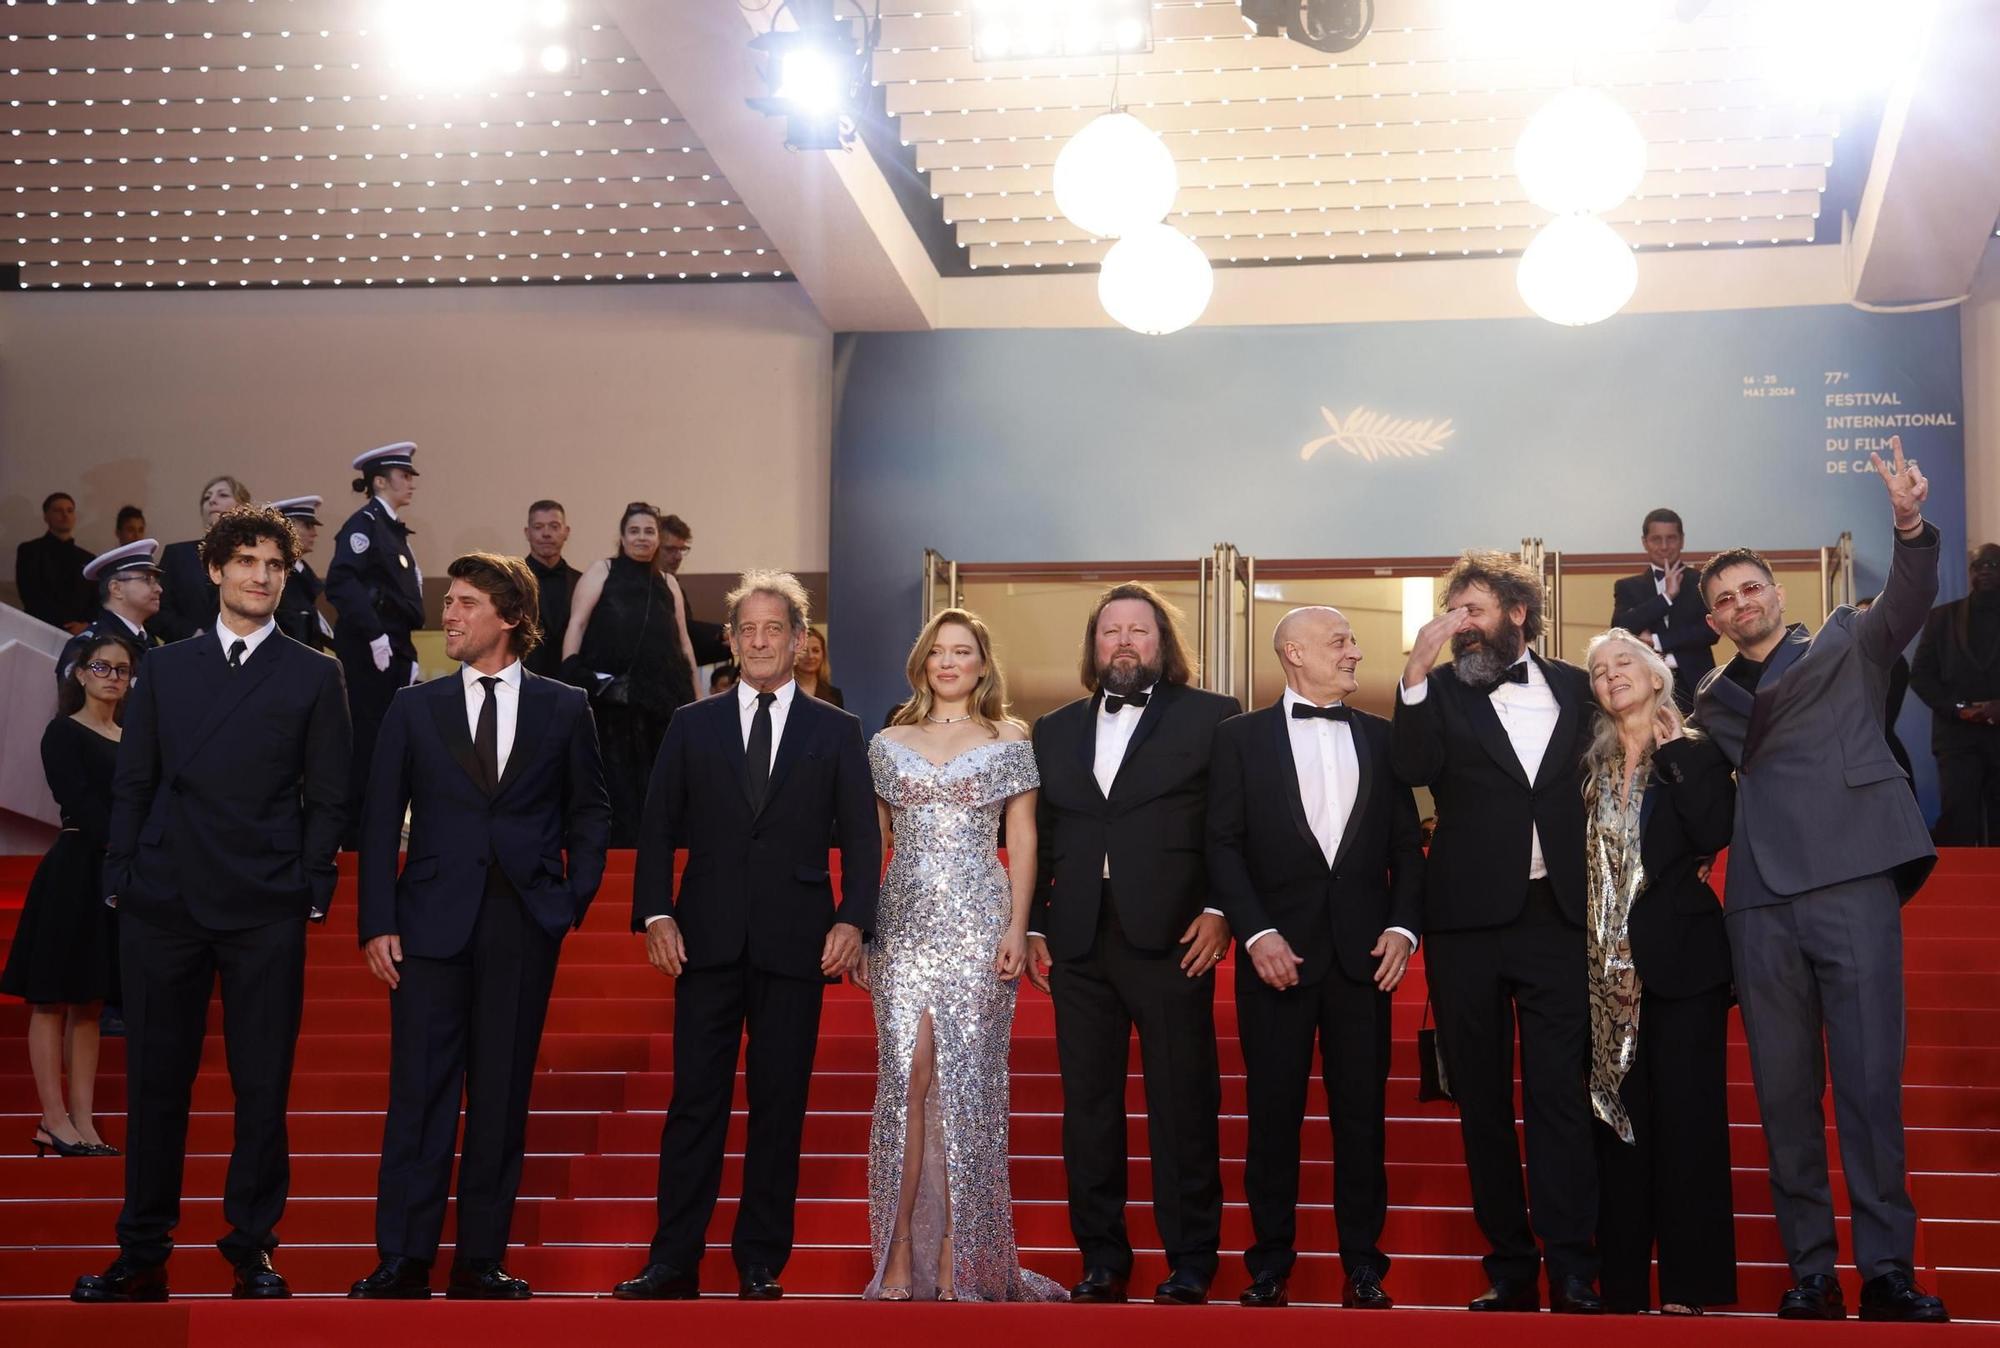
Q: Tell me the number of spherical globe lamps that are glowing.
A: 4